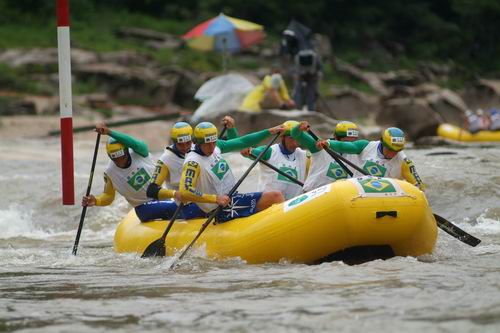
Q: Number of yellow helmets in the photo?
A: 6